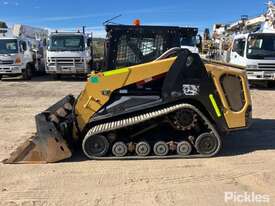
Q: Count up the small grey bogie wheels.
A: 4